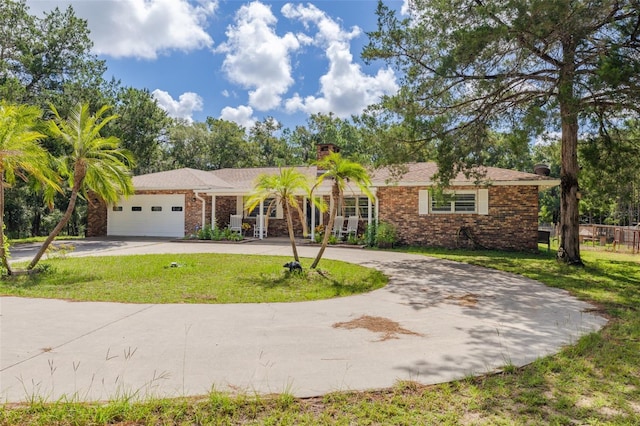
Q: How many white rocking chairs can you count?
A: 4